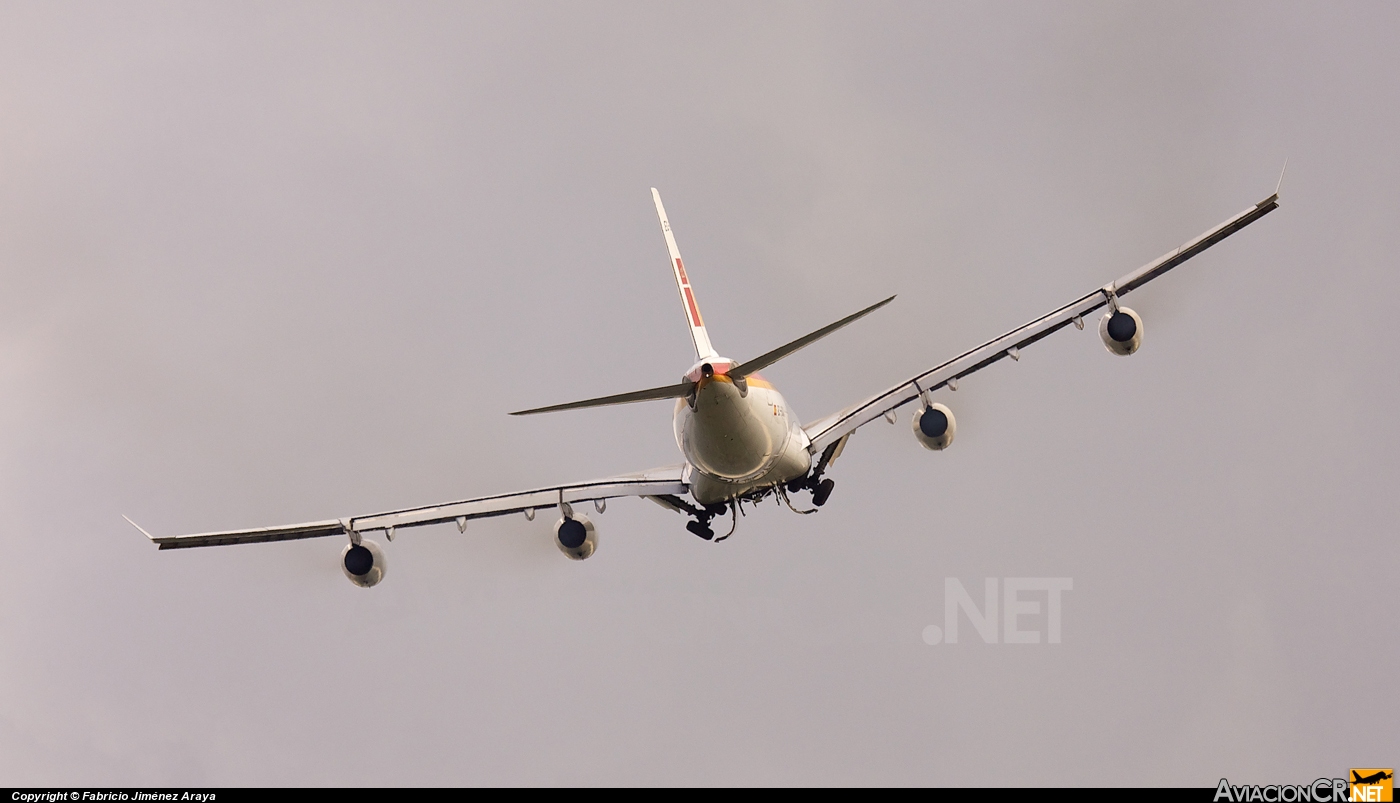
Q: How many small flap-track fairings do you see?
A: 8